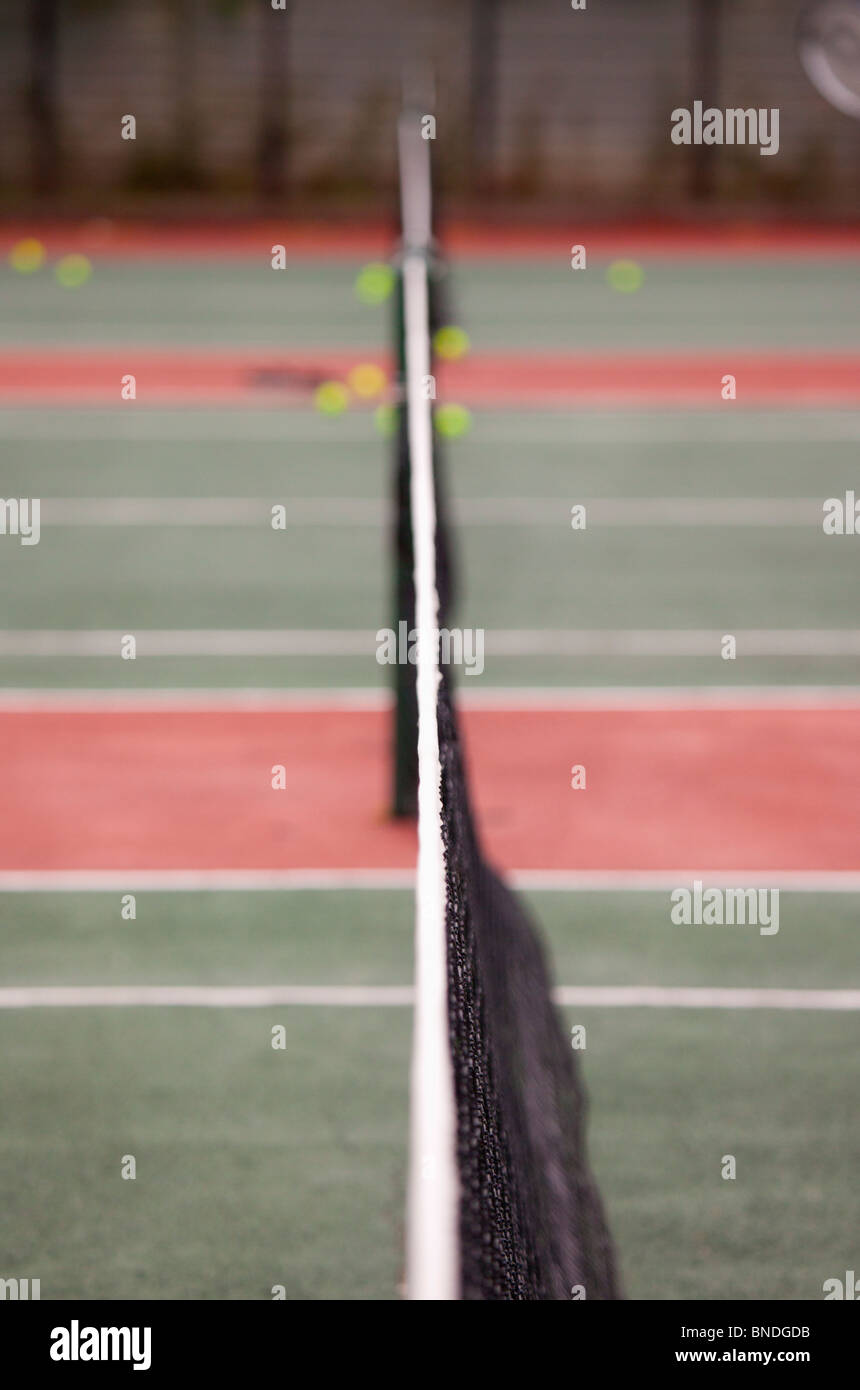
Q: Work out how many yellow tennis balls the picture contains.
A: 9